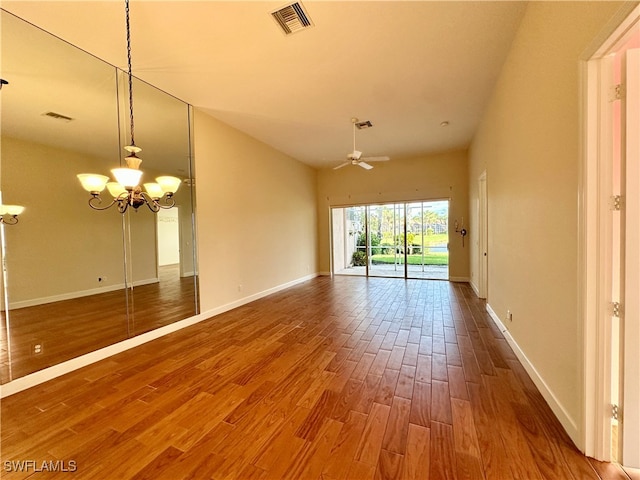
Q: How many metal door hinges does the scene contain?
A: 4